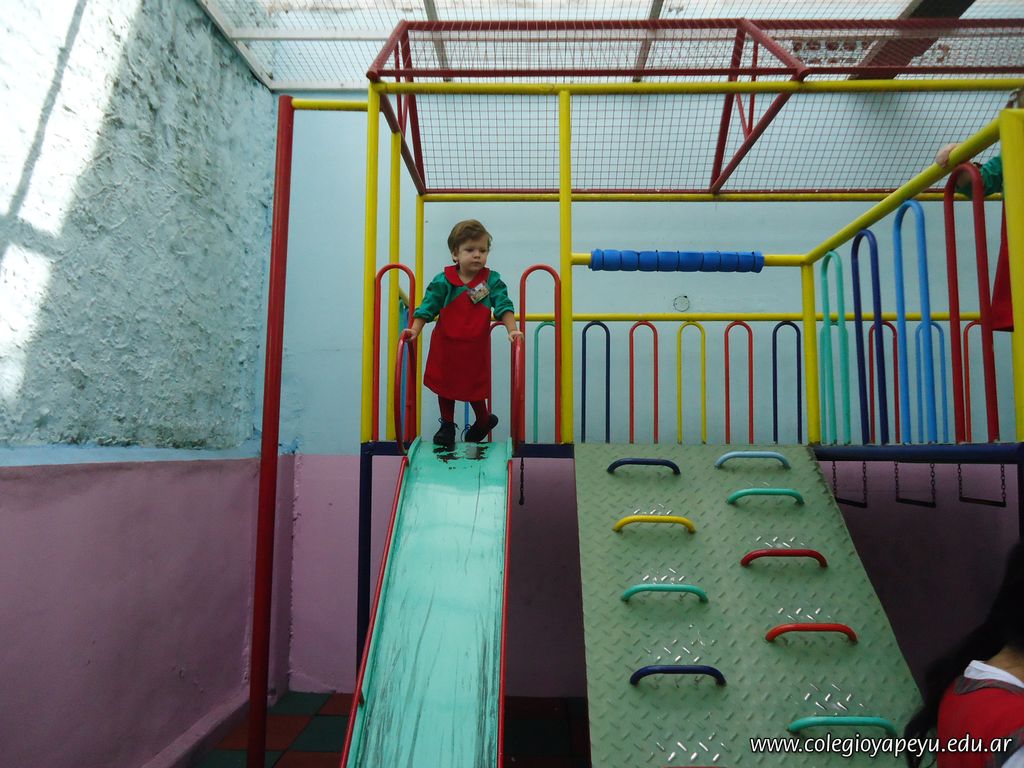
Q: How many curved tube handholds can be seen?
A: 9